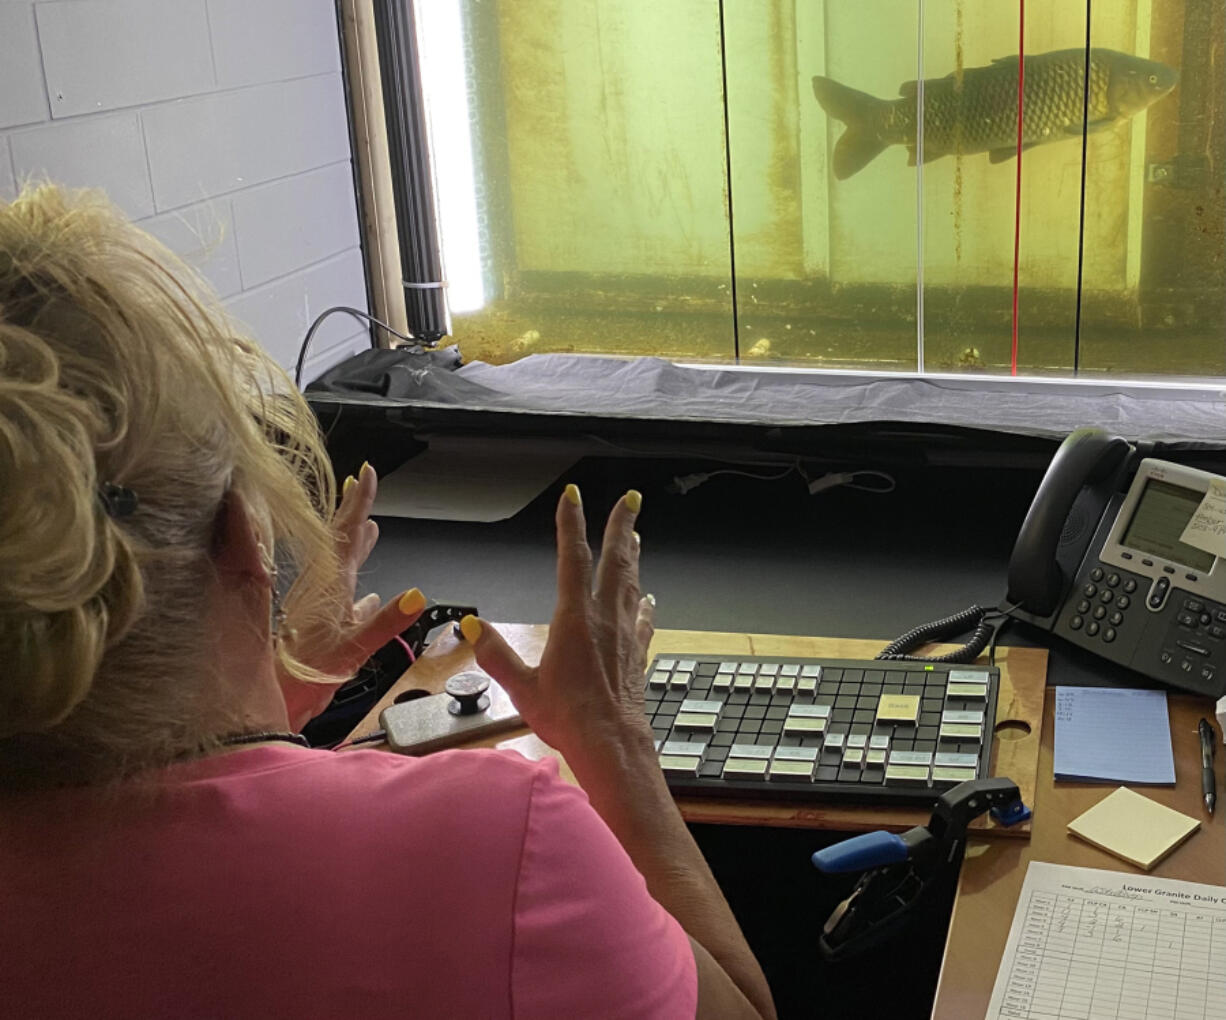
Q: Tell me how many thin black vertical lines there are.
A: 2